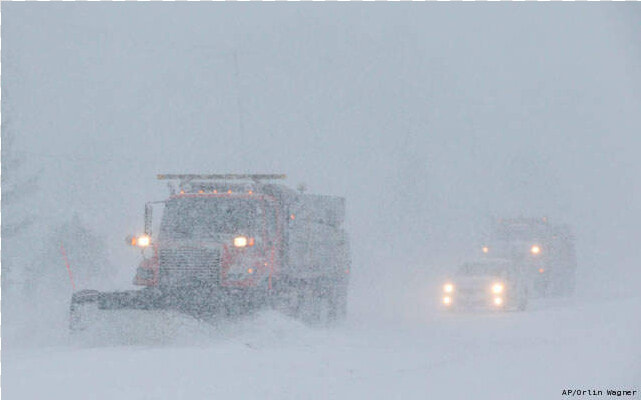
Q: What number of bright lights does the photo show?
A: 8